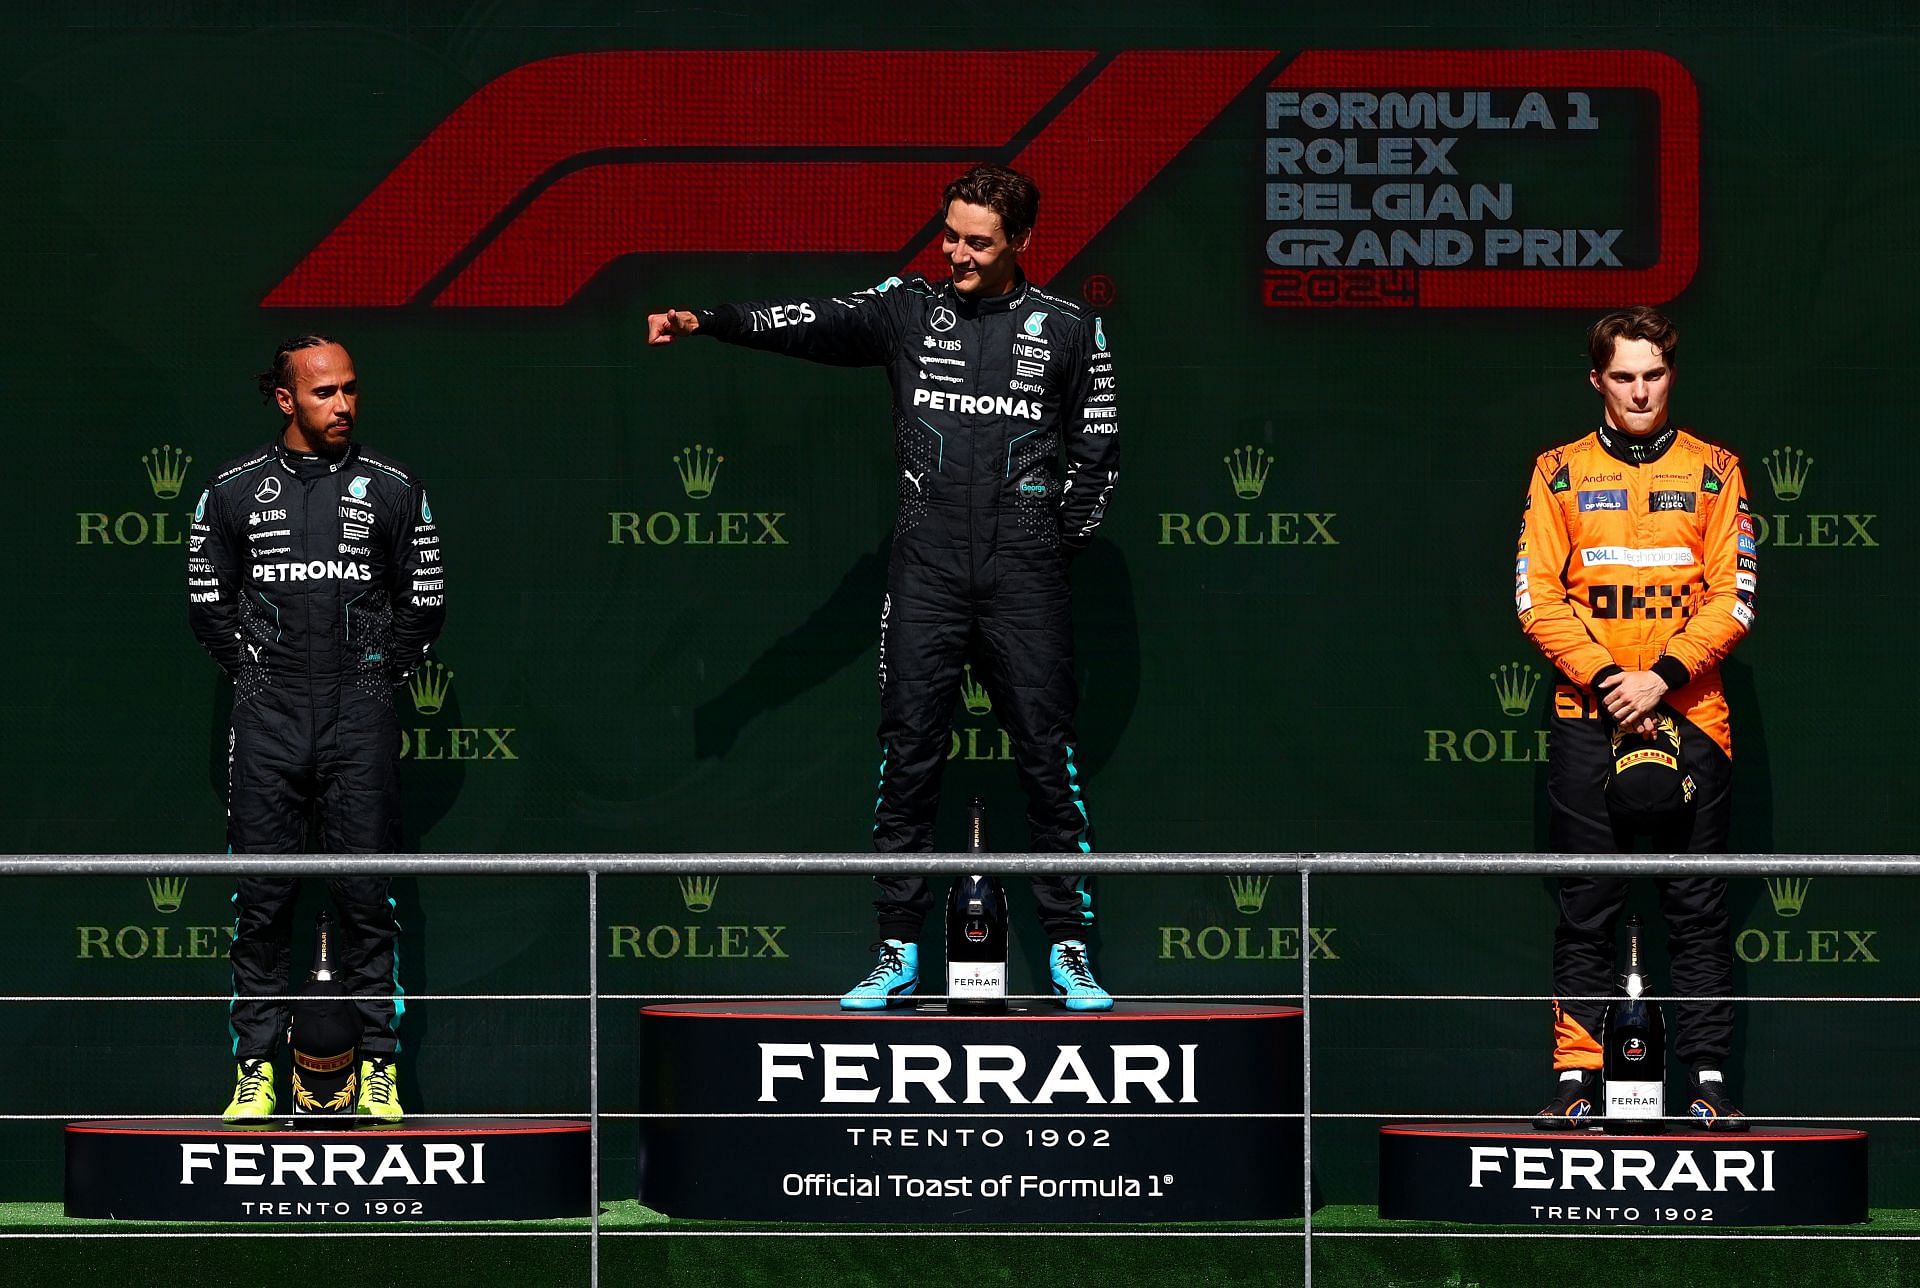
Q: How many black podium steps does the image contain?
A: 3